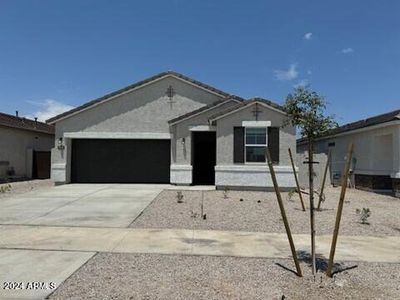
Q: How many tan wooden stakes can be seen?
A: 4